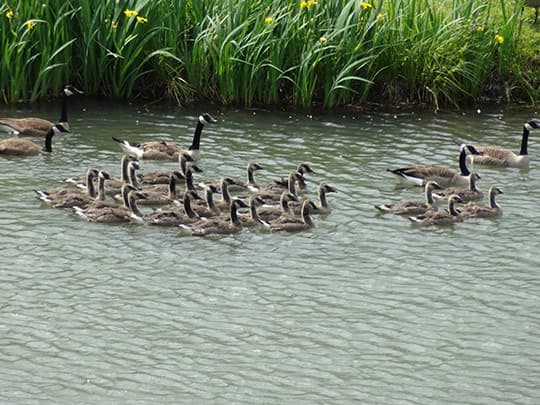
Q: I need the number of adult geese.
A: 5